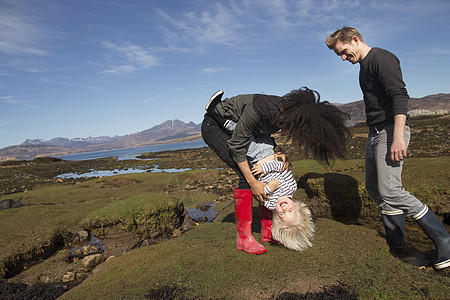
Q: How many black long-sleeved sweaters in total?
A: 1